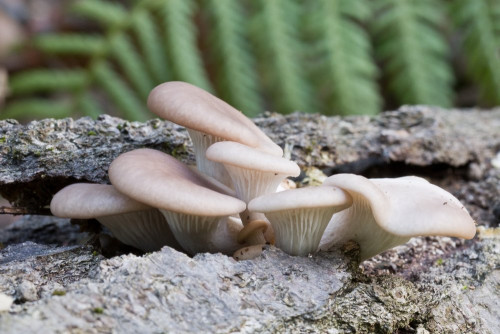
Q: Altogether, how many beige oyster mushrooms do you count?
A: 6